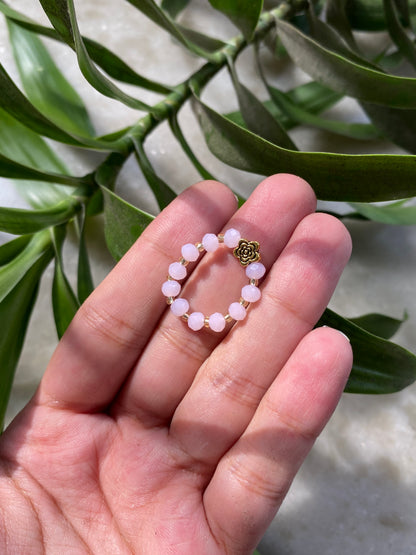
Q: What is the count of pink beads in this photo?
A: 11